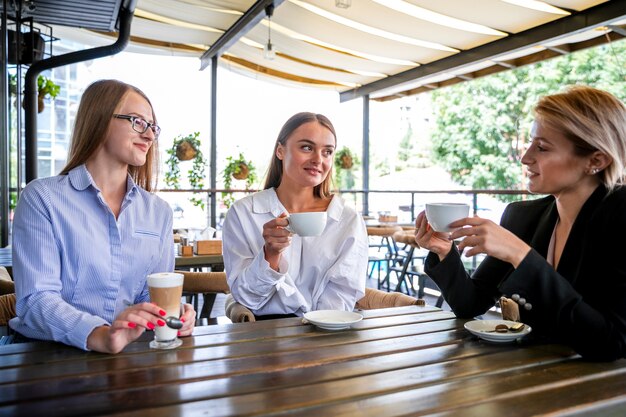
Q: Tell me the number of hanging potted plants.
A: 4